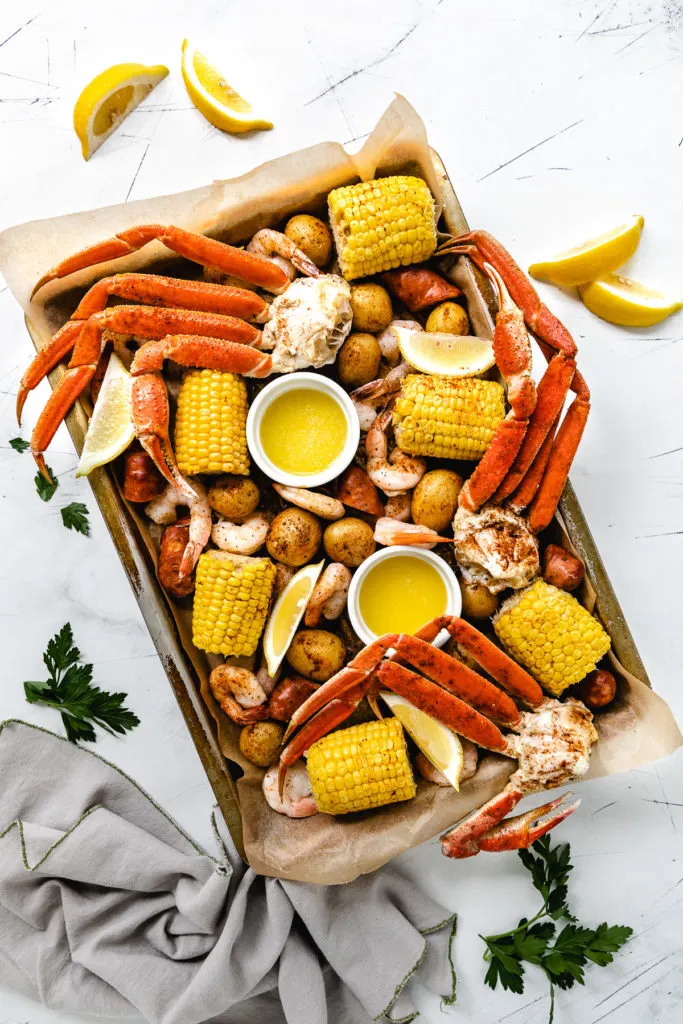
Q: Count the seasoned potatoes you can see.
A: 11